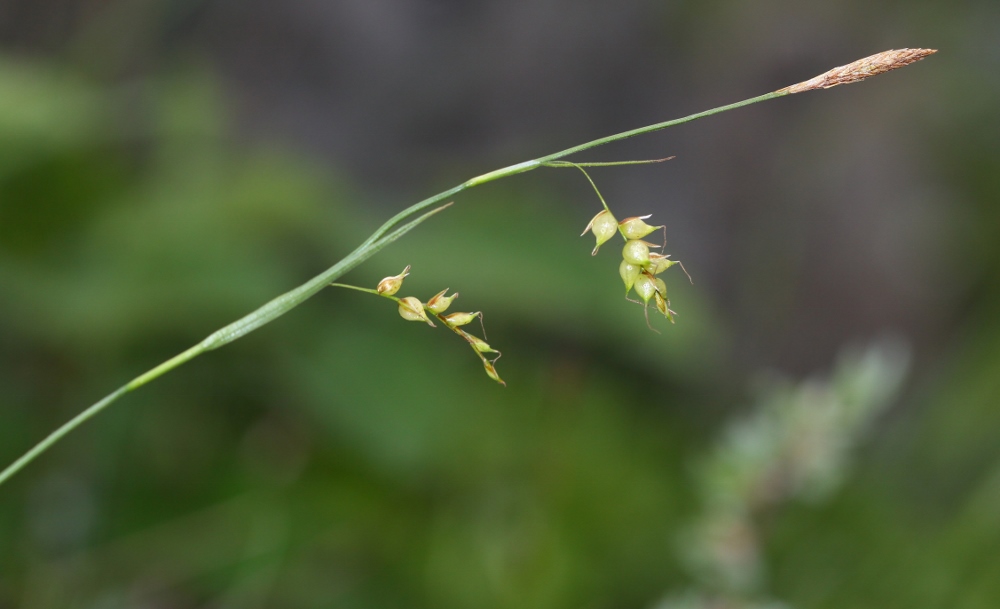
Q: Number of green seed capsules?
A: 14